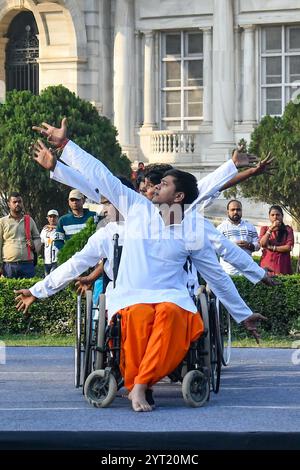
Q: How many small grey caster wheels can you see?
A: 2